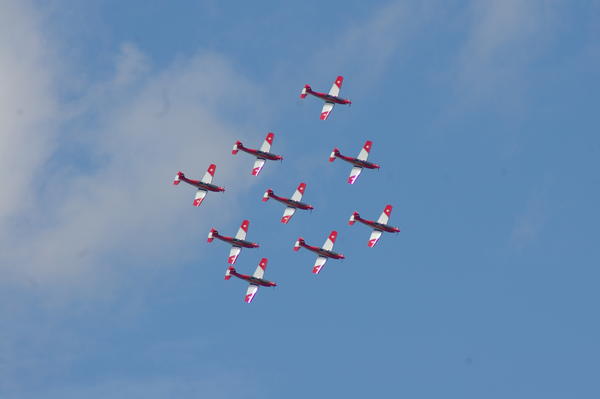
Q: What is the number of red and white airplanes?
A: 9